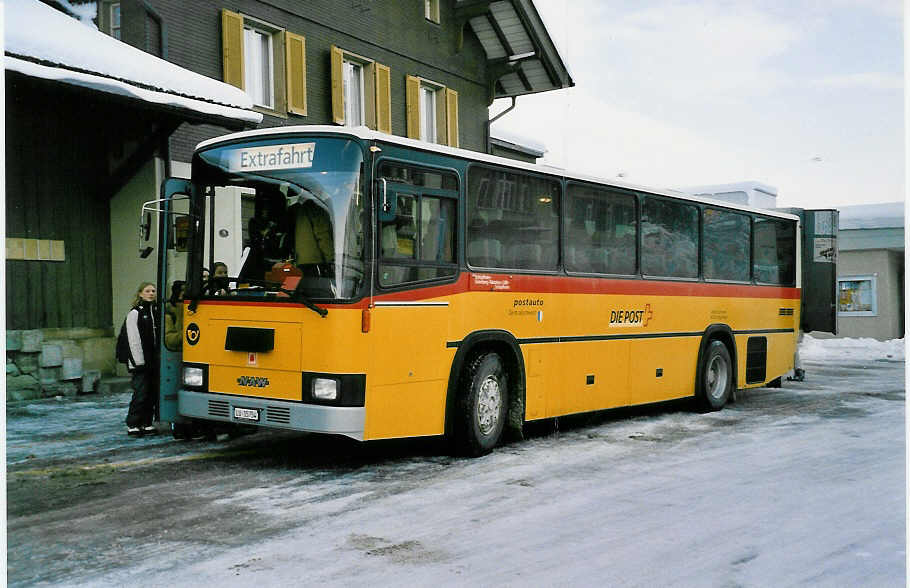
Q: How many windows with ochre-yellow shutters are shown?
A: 3